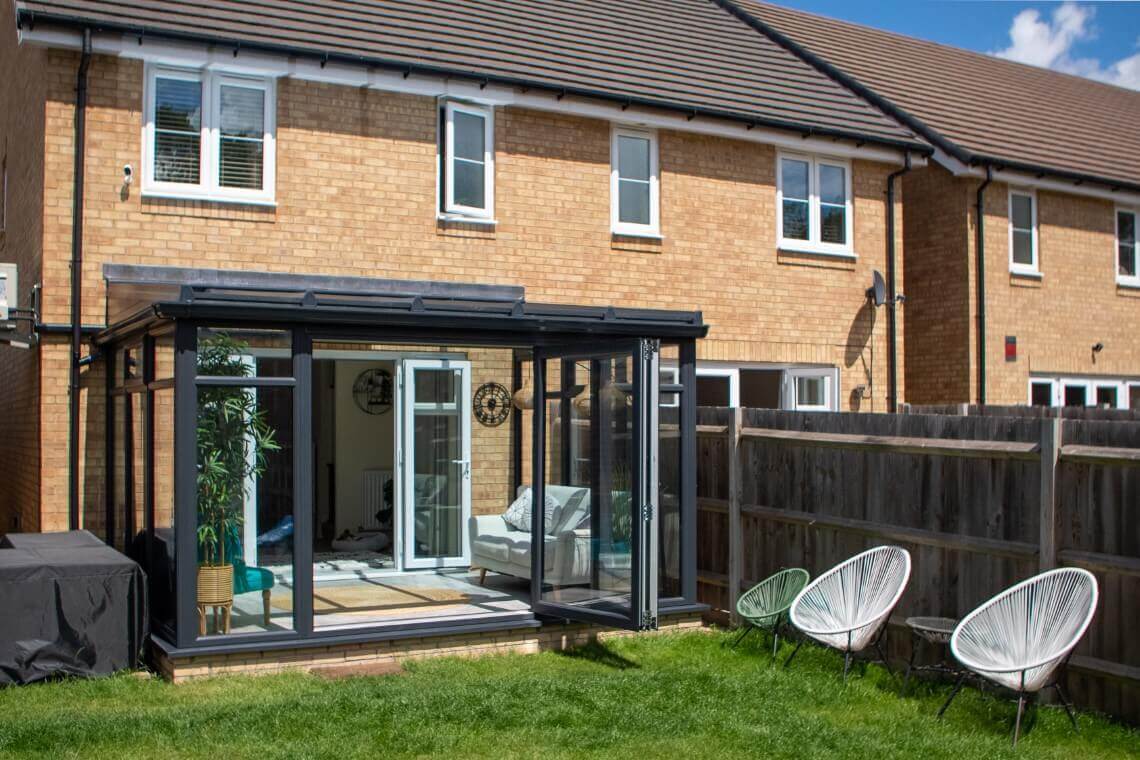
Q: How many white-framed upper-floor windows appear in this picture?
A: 6